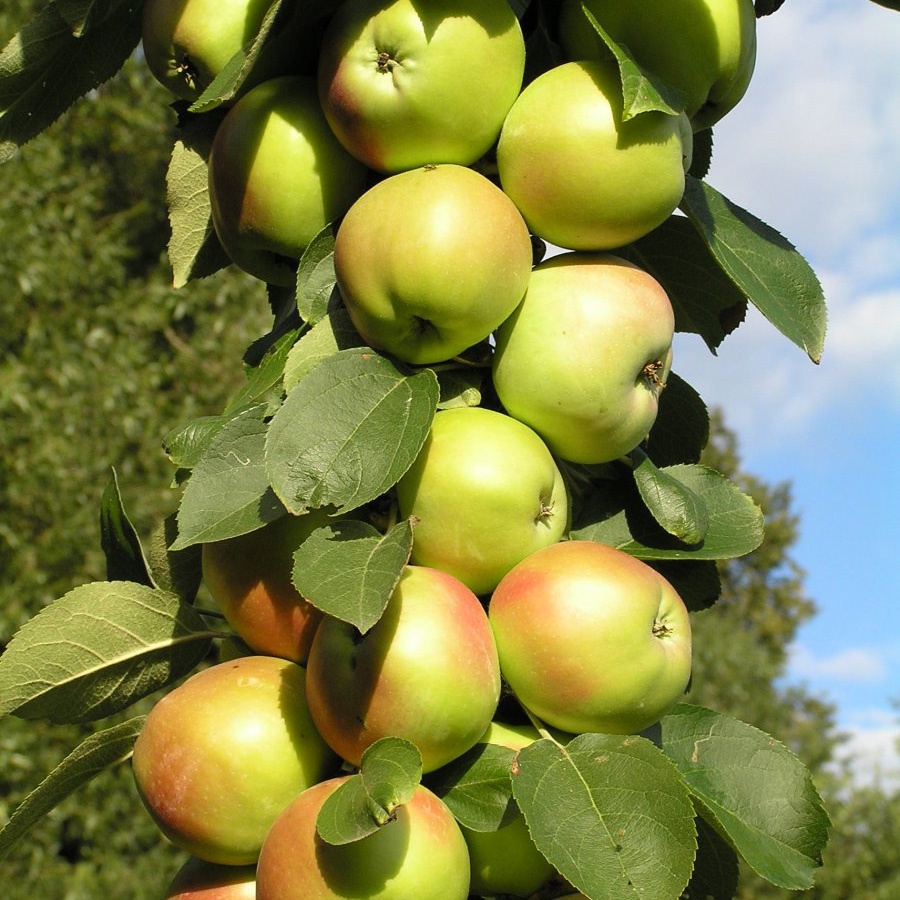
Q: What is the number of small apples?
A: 15